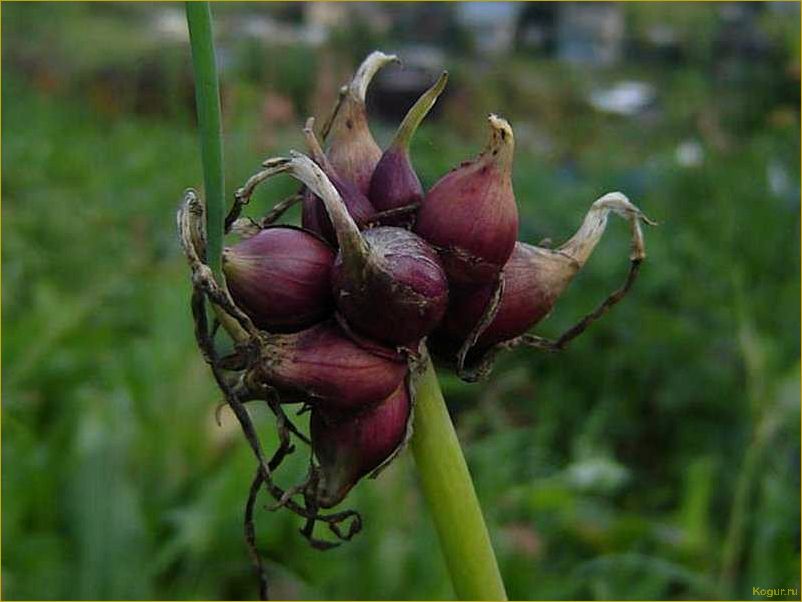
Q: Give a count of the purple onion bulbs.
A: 9